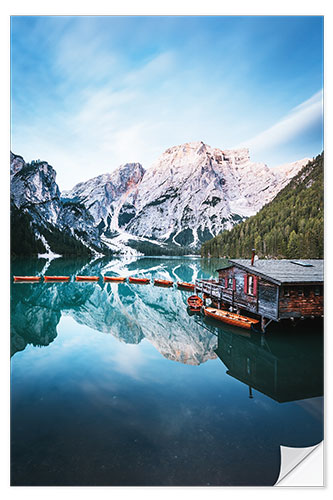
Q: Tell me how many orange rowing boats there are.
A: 9